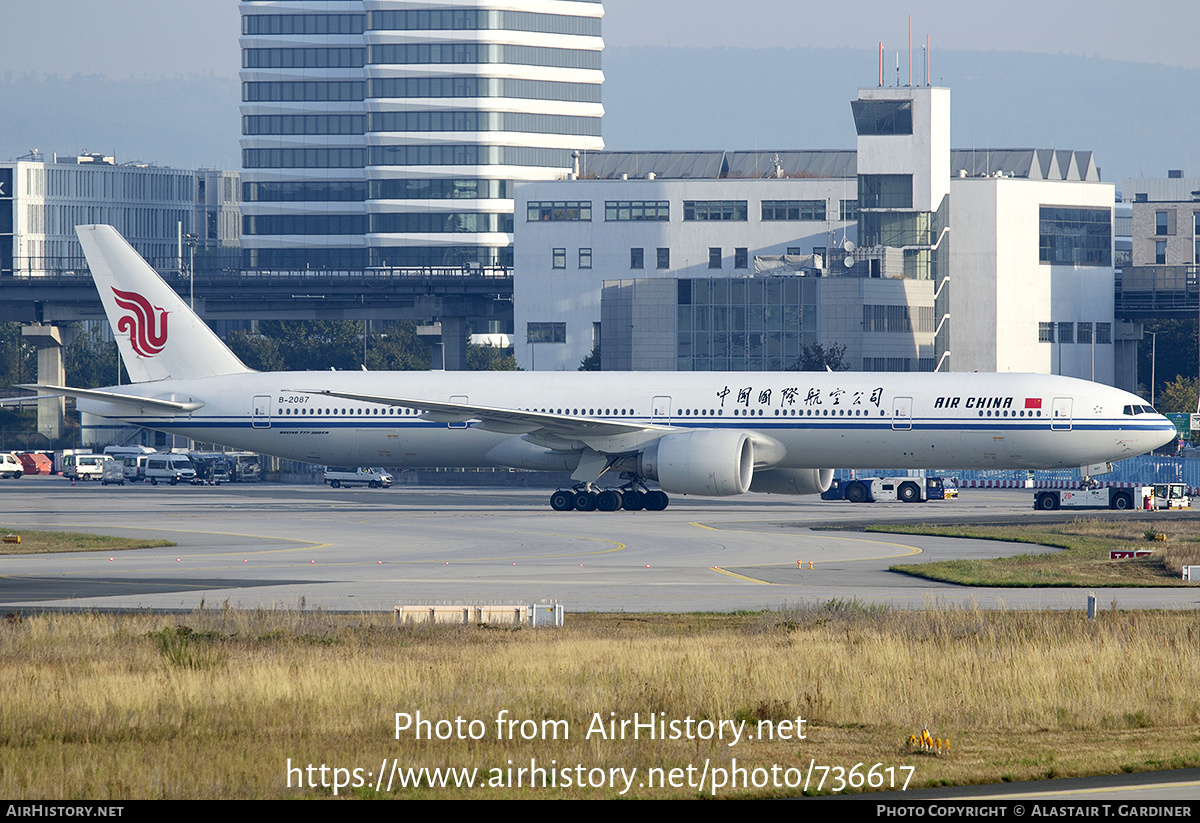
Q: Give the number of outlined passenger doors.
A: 5